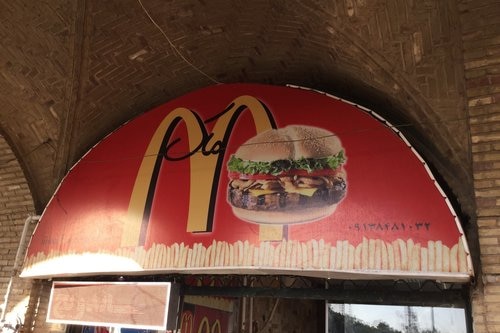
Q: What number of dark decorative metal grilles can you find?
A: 1